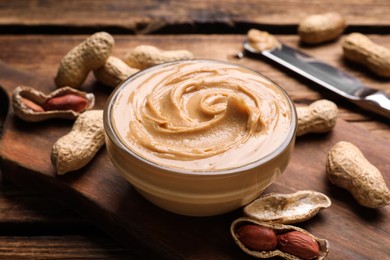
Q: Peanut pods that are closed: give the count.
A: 8